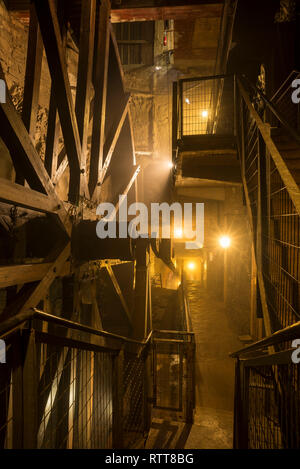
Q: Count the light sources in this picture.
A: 5